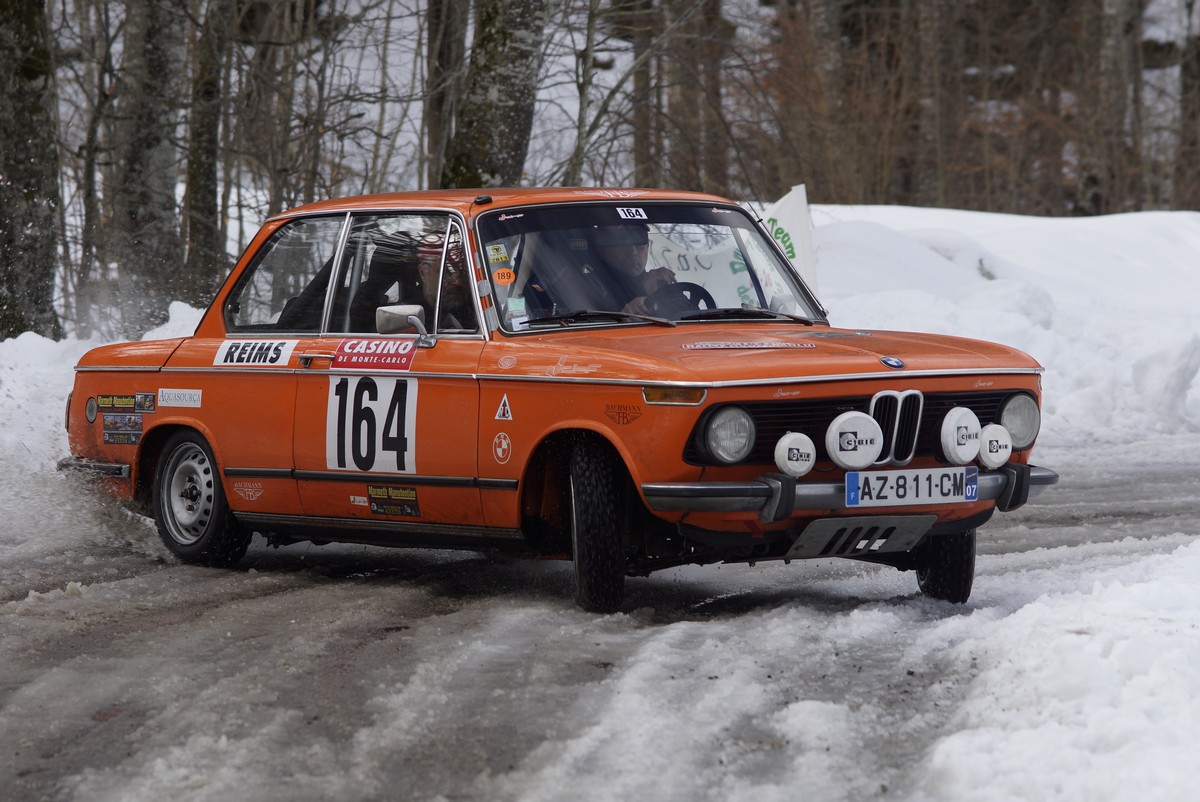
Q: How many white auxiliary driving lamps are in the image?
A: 4